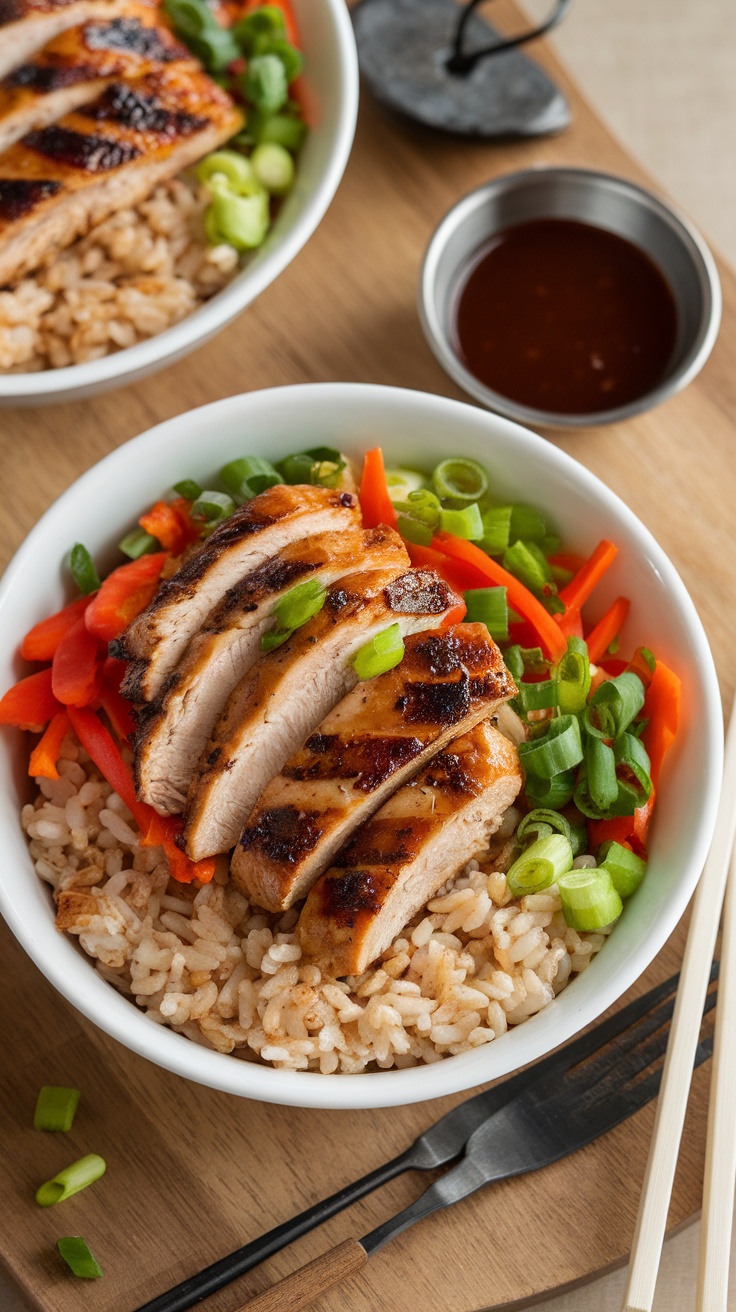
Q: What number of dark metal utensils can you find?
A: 2